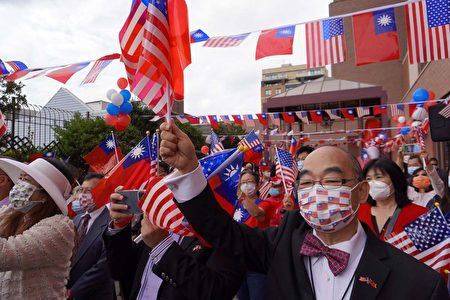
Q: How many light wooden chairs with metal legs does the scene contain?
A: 0